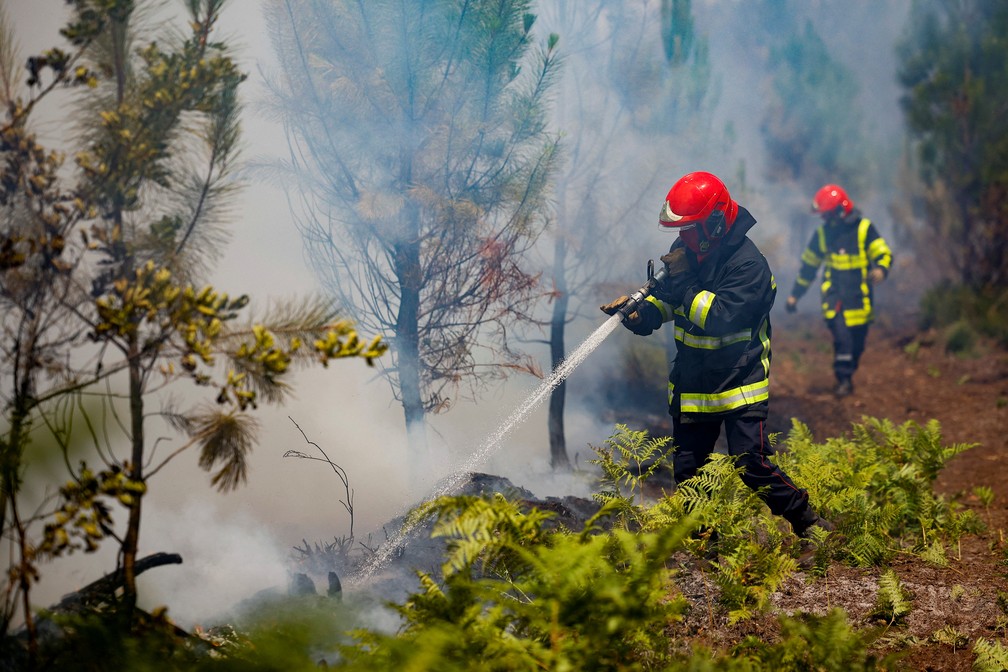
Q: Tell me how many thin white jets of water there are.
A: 1